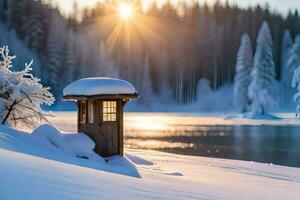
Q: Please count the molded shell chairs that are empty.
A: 0